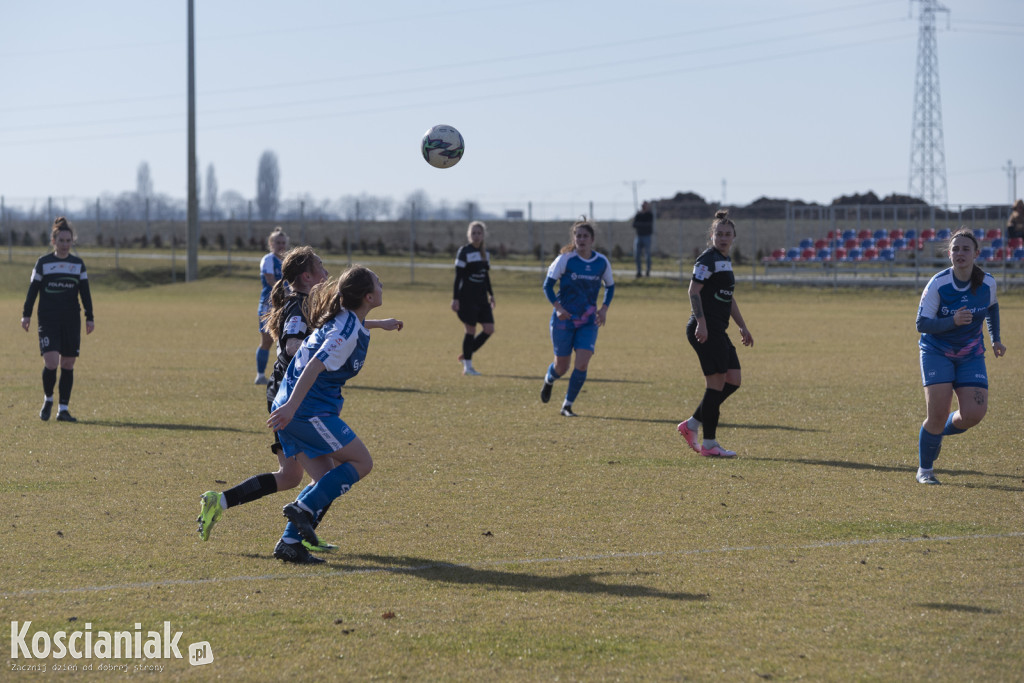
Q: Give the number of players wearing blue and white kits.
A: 4